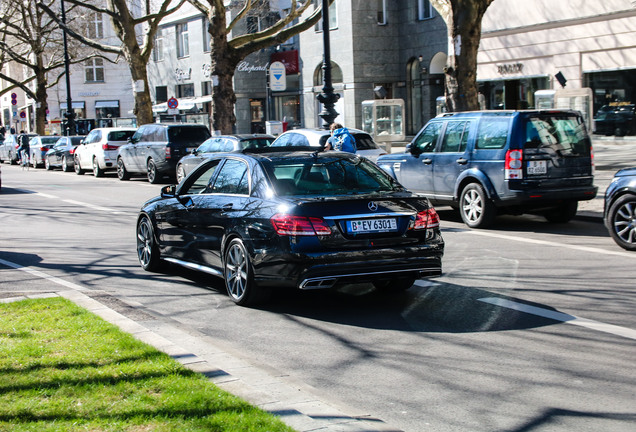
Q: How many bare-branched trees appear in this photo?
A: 4